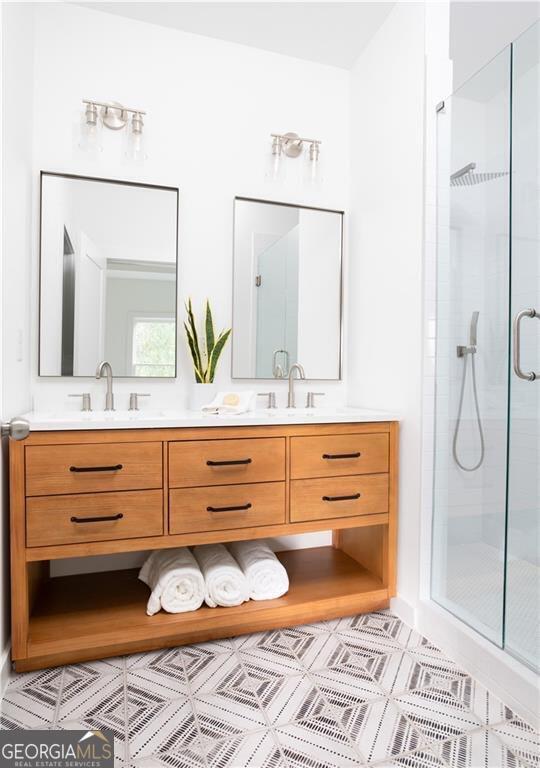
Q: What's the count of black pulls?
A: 6